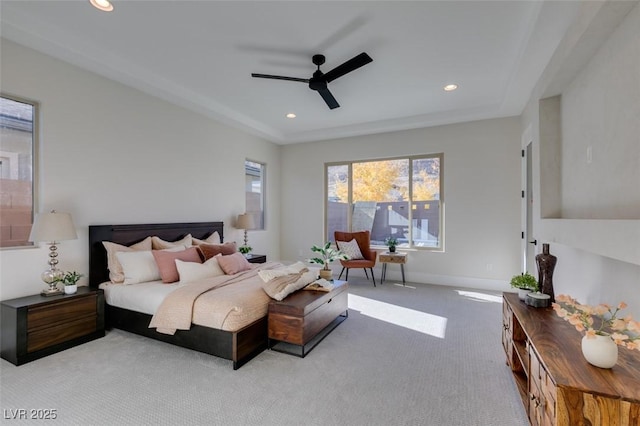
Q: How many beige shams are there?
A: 3